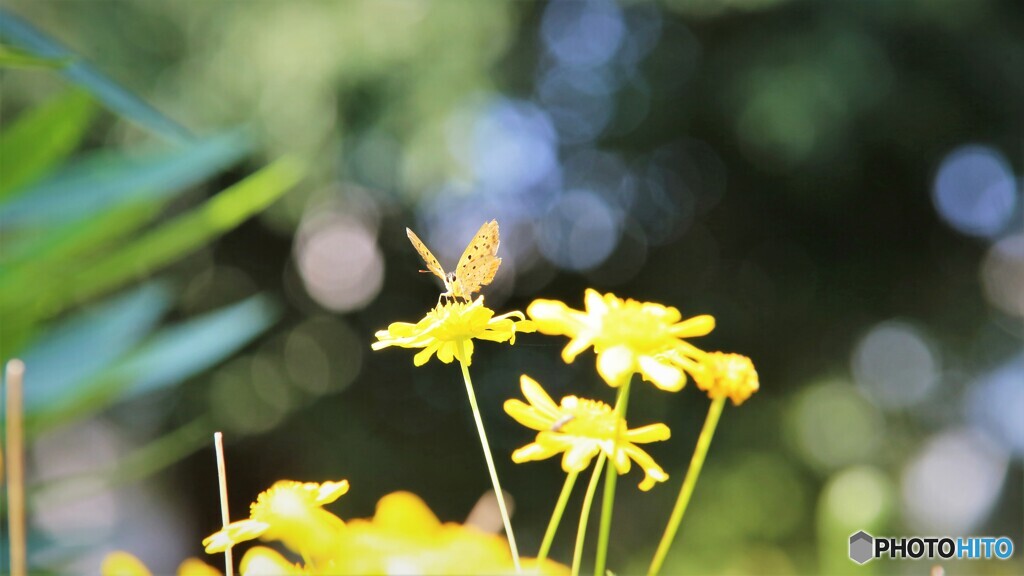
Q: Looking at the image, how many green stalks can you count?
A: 5